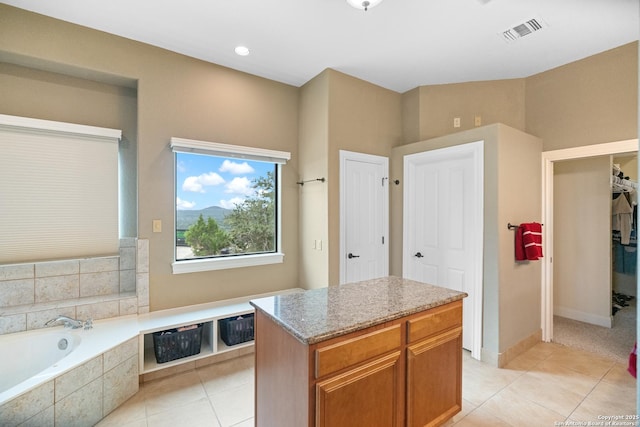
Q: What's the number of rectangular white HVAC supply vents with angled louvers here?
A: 1